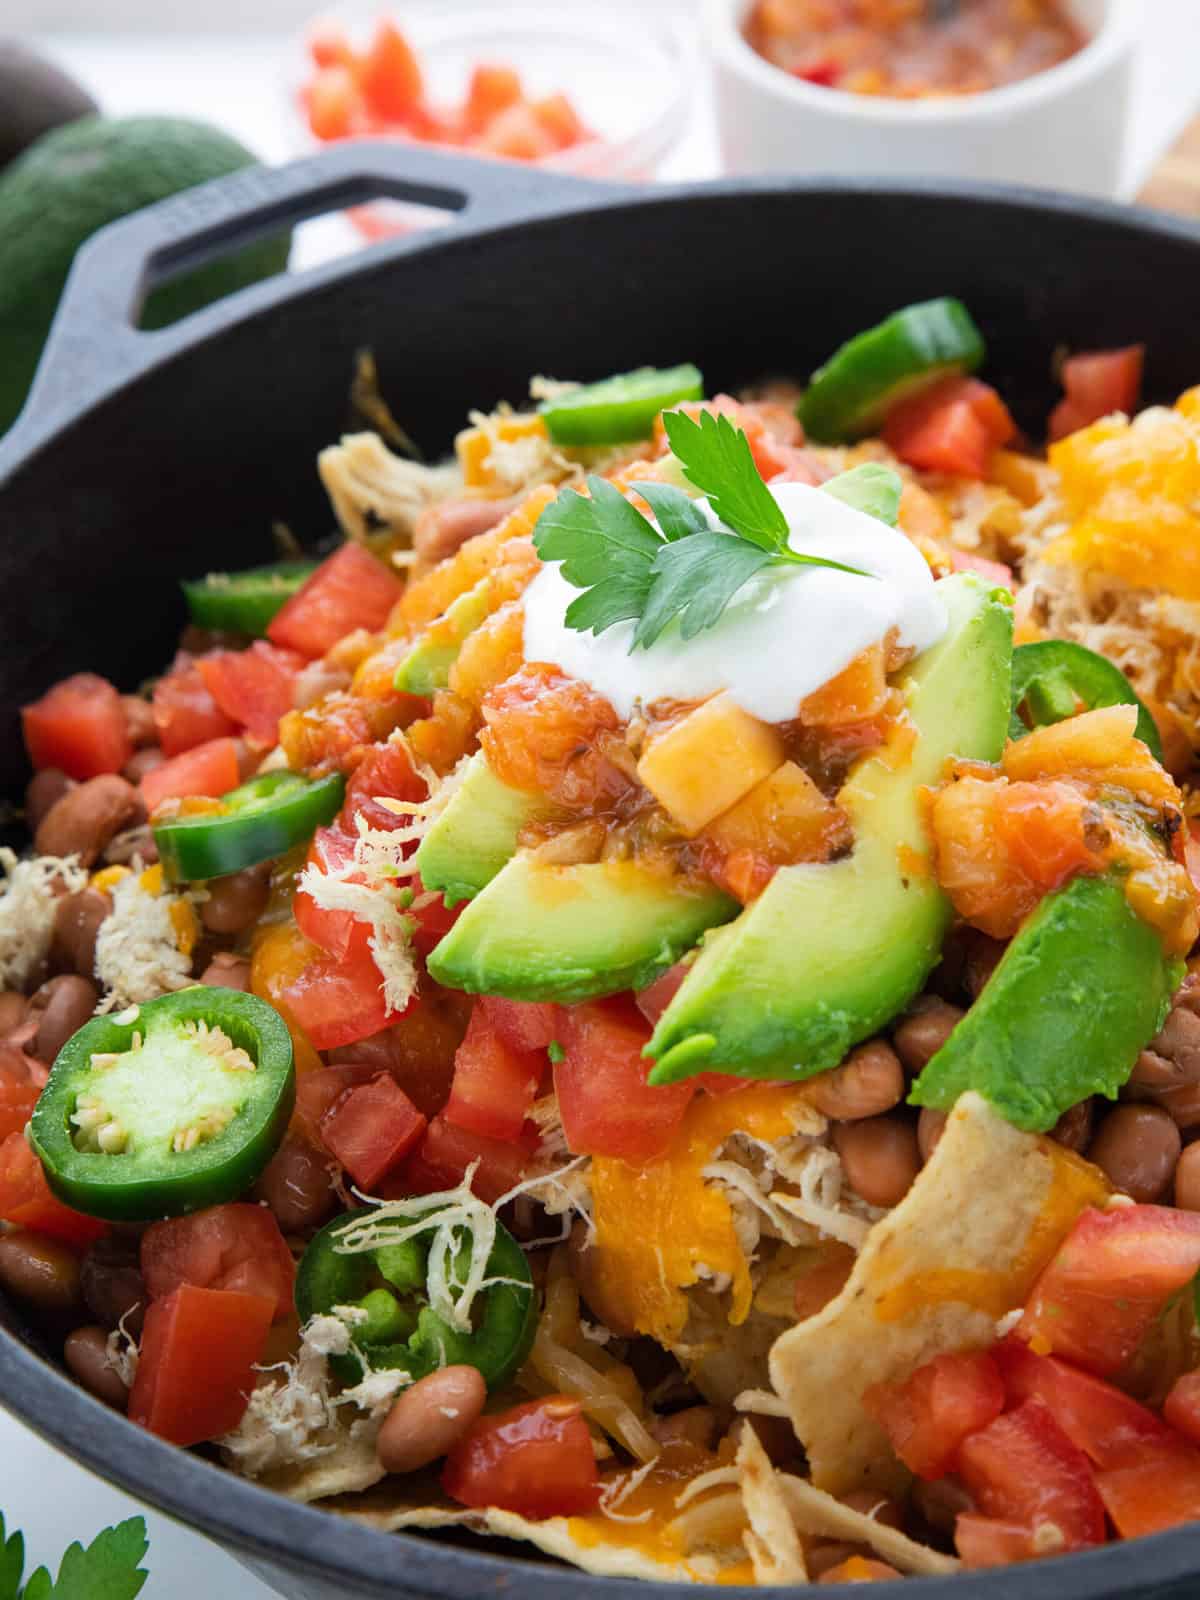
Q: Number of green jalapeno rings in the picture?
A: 7